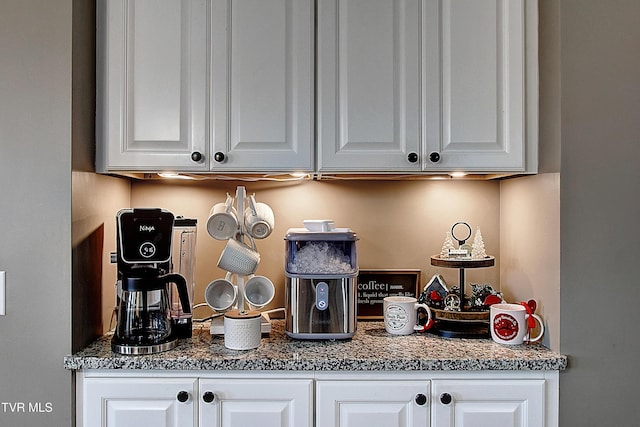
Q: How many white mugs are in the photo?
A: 7